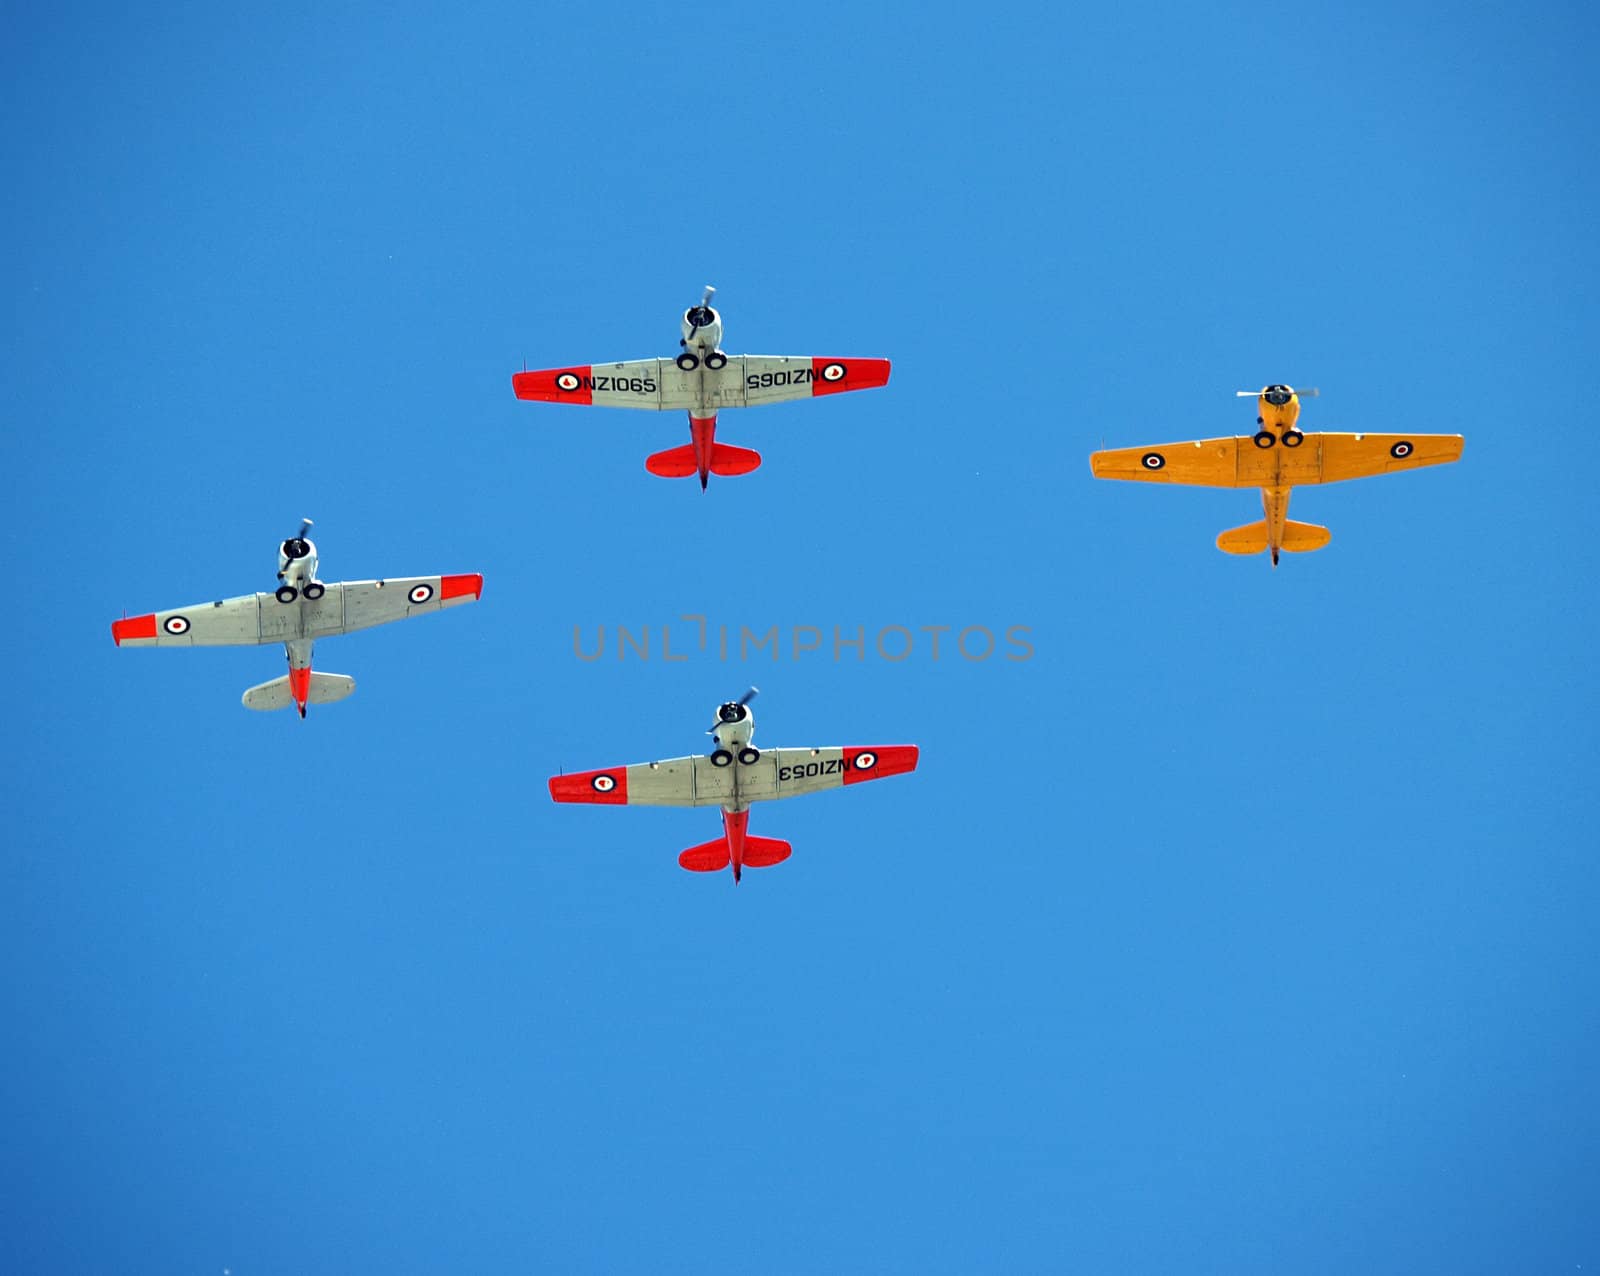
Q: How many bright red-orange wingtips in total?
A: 6